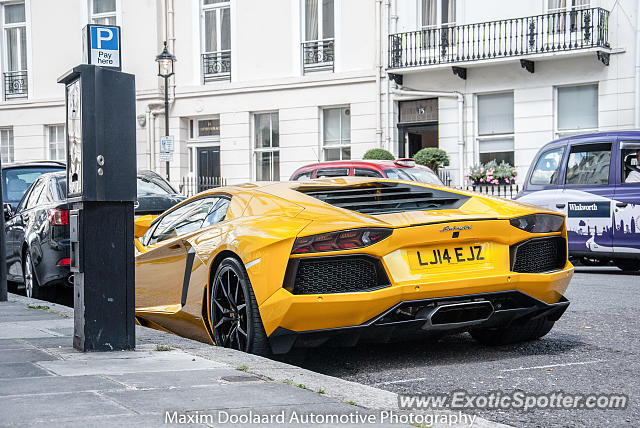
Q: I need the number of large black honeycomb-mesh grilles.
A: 2